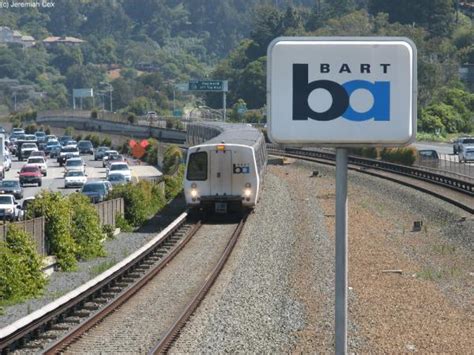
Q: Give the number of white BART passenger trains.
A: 1